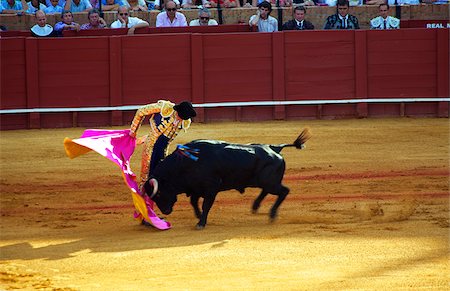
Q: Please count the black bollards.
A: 0